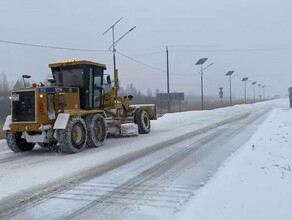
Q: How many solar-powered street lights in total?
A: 7